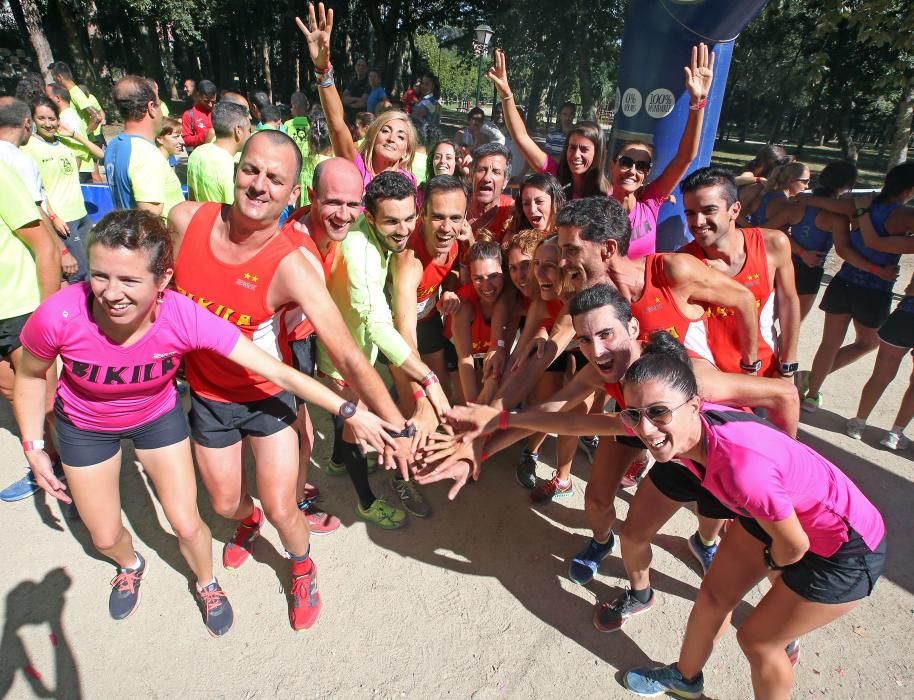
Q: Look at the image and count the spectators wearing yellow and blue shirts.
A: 1